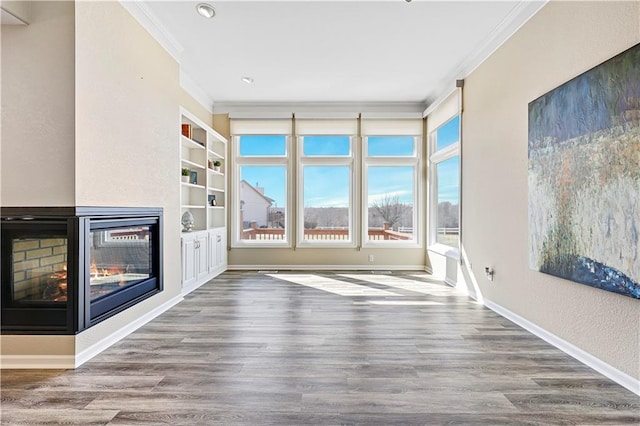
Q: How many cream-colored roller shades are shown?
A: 4